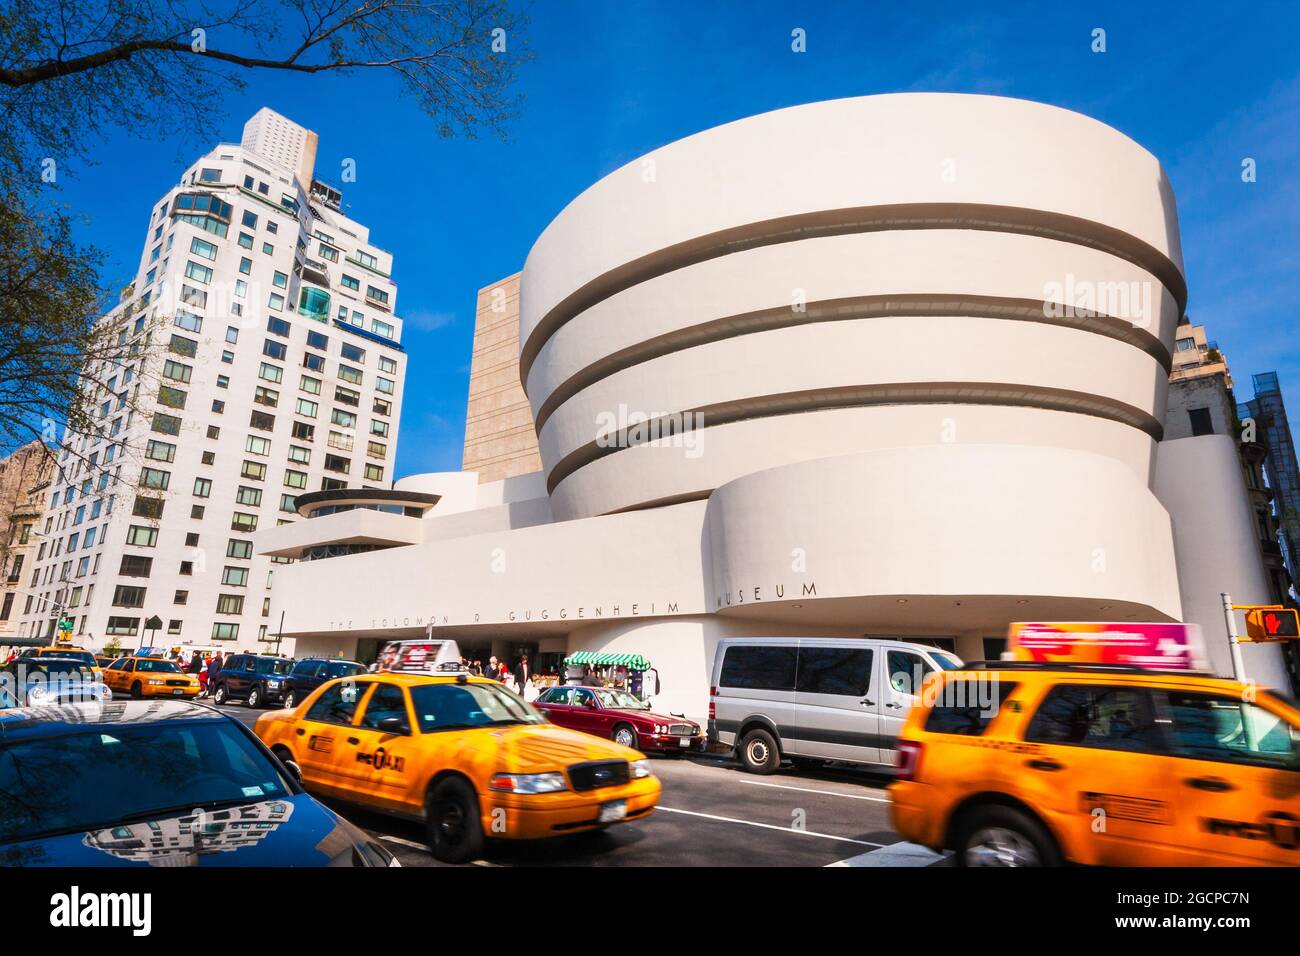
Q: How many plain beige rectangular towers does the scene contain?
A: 1